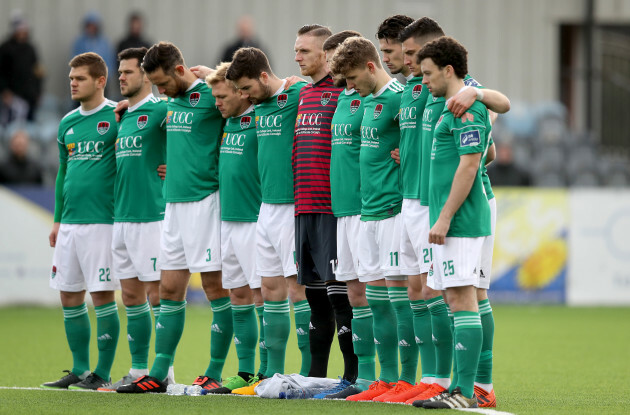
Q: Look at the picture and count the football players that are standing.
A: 11